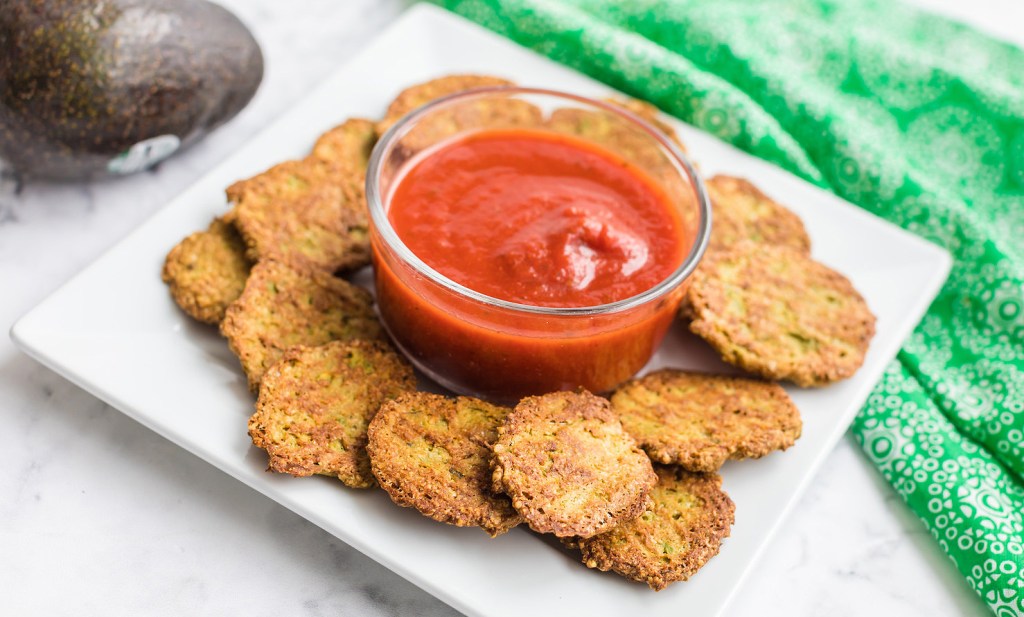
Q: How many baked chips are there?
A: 13